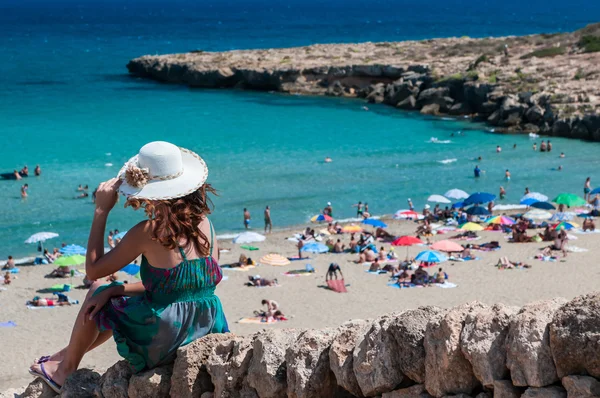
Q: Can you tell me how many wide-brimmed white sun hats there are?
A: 1